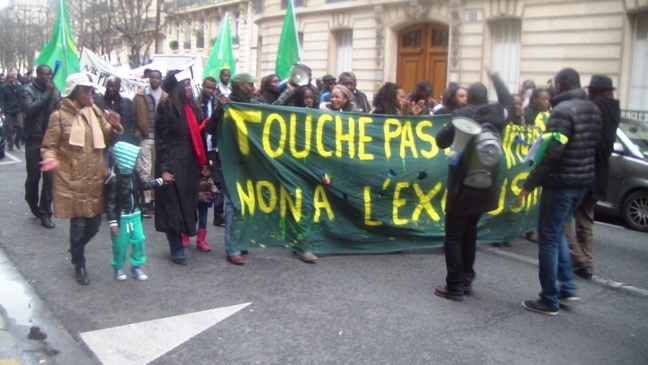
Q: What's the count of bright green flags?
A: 3